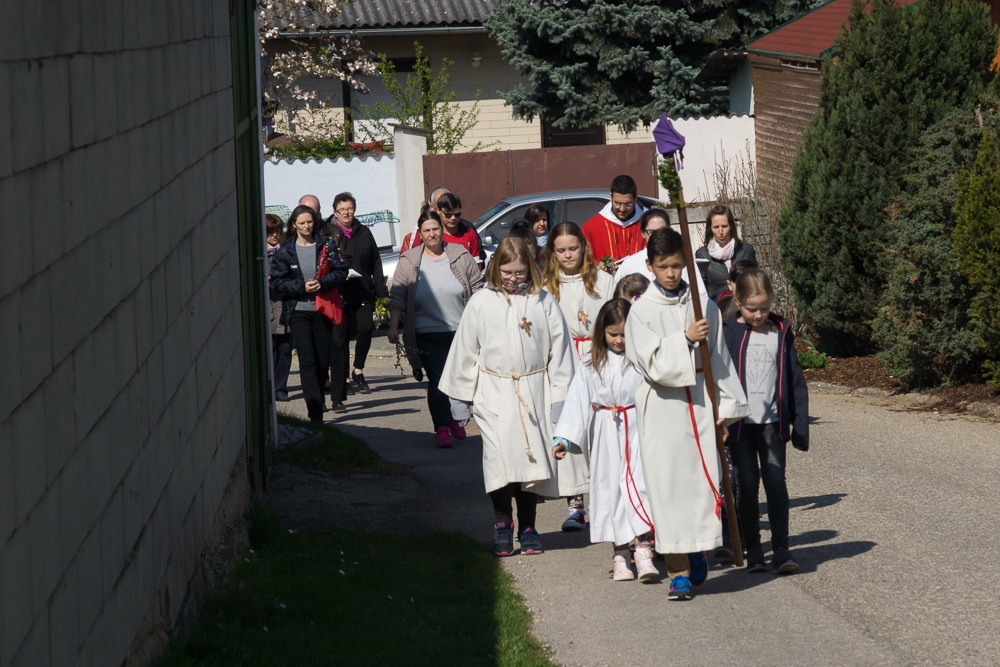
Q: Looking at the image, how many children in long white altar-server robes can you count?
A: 4